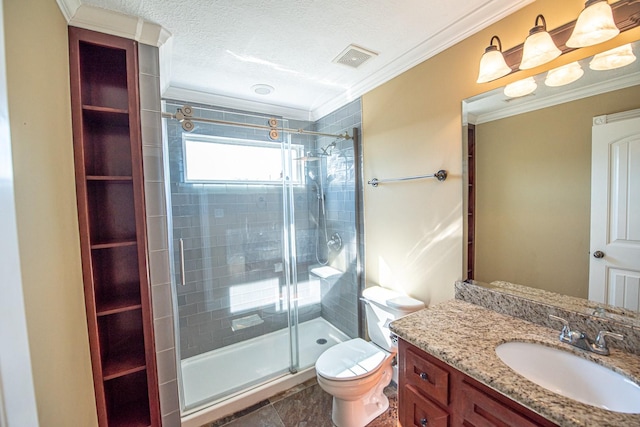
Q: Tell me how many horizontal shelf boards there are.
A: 5